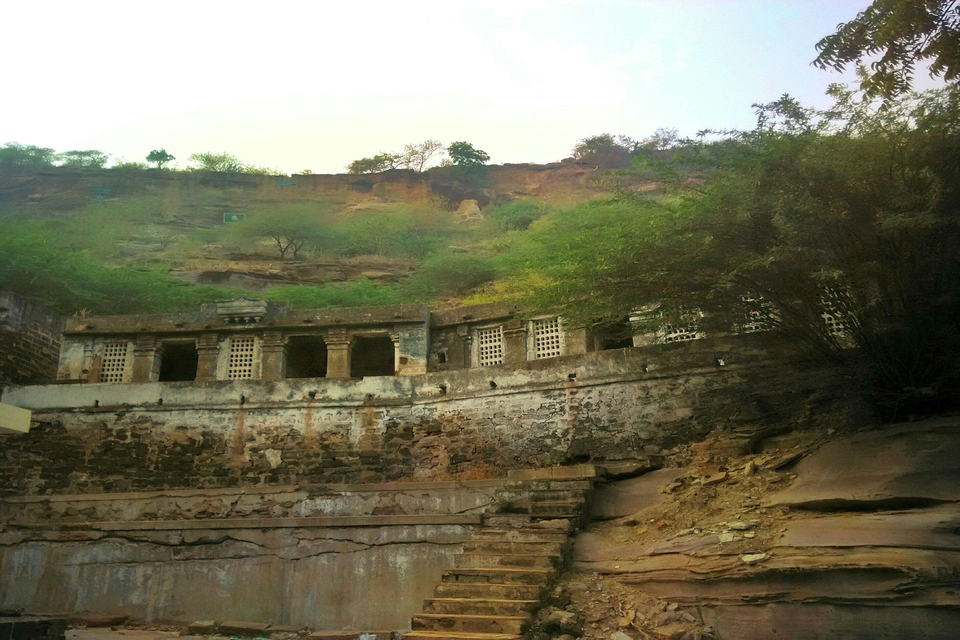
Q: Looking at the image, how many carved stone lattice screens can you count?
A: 7